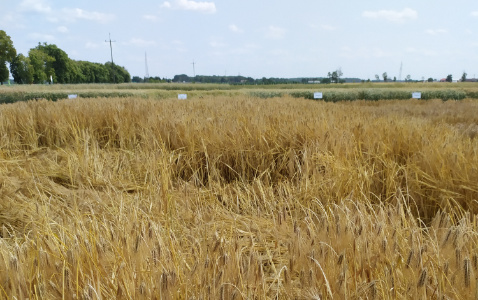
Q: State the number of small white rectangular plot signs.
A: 4